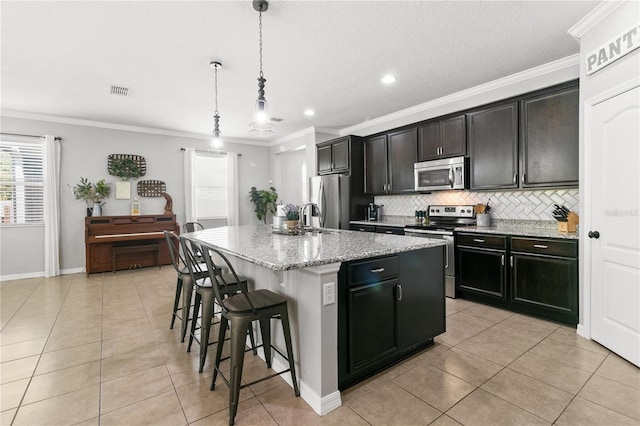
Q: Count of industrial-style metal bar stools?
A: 4